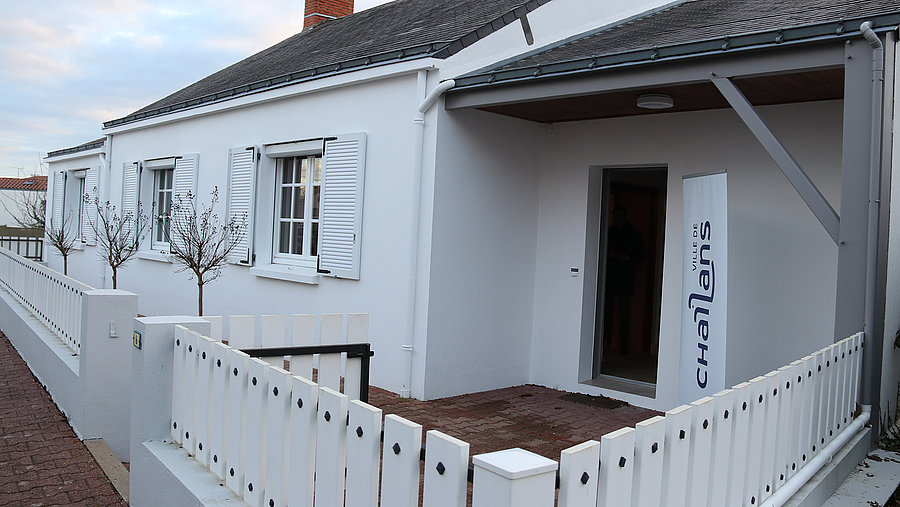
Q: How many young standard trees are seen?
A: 3